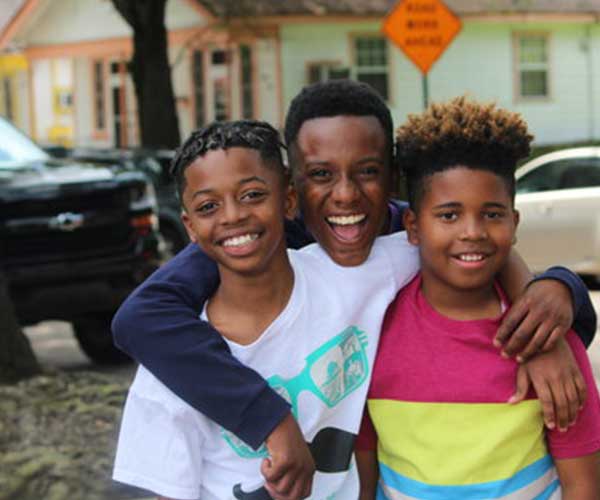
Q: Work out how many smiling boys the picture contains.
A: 3